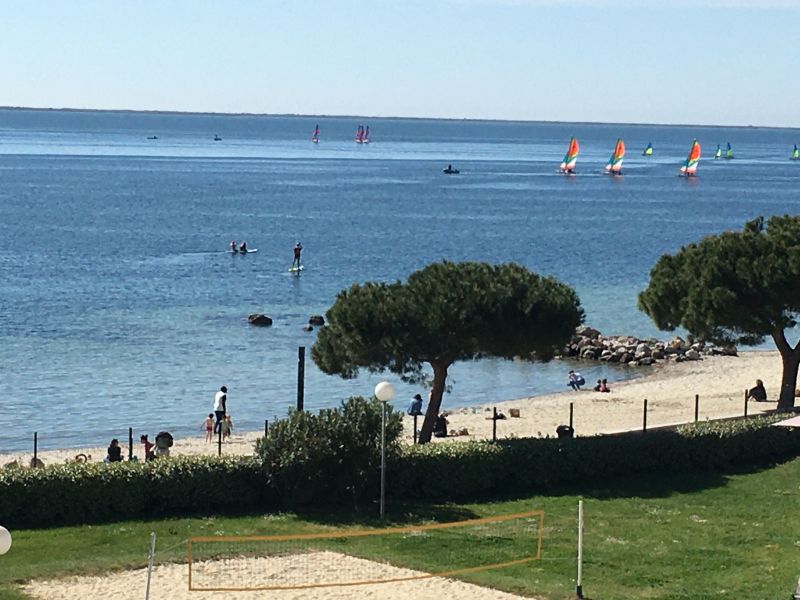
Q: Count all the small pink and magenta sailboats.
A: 4